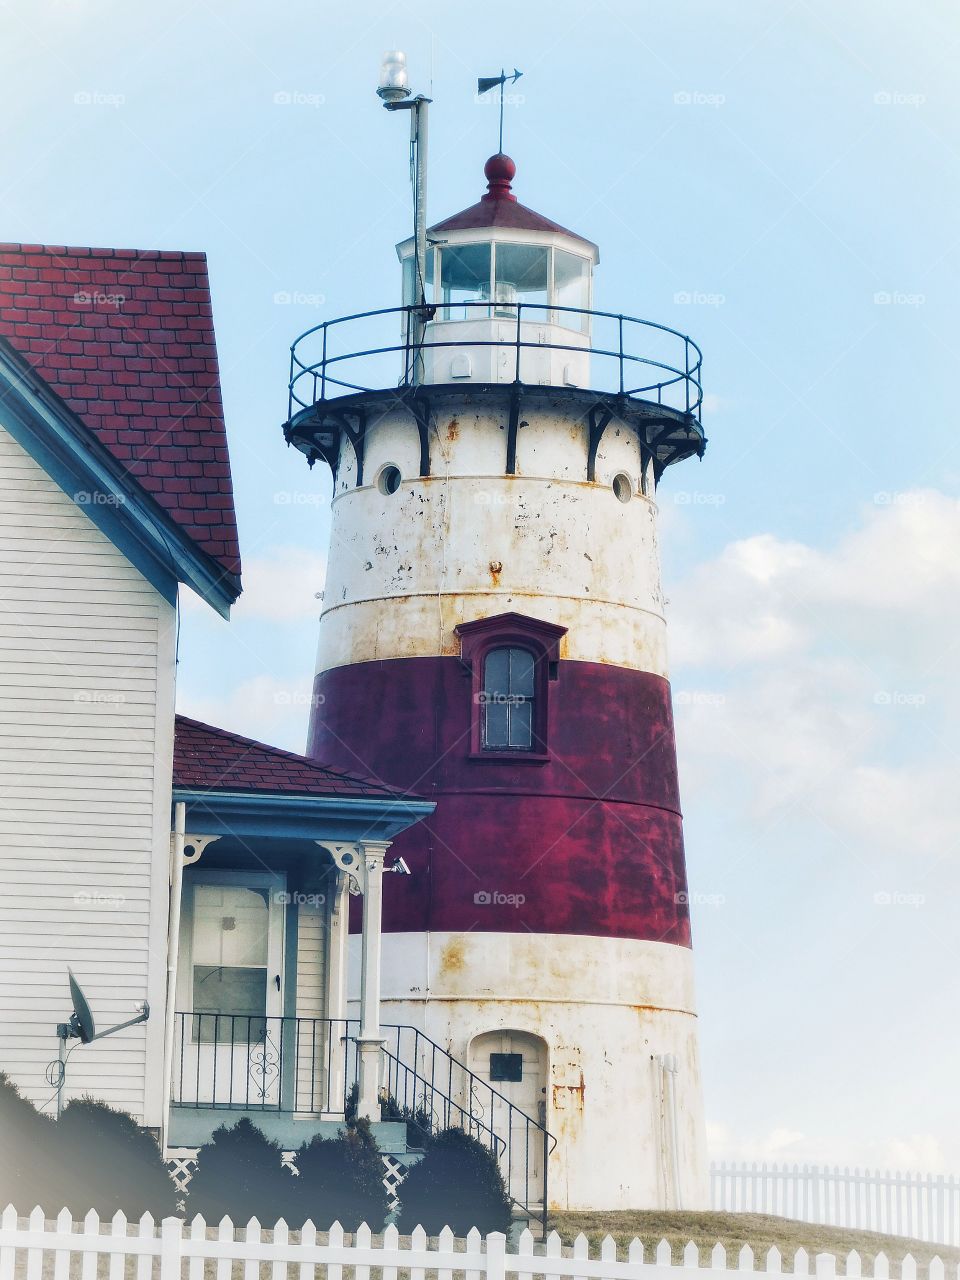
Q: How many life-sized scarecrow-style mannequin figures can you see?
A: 0